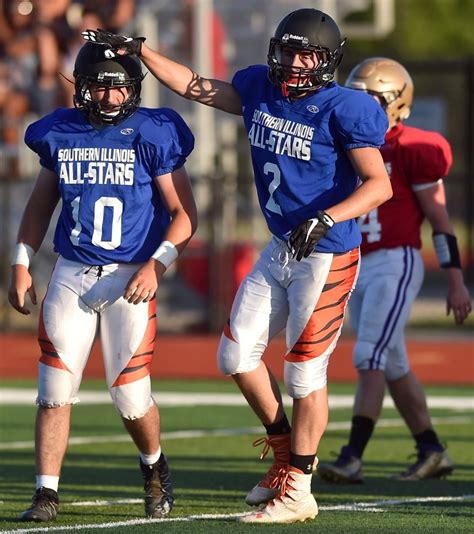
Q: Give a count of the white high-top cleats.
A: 2